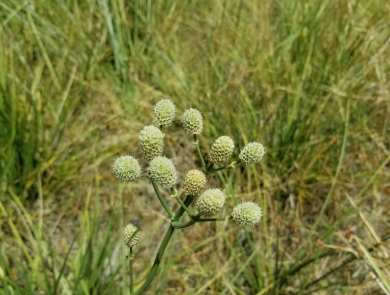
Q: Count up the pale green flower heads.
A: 11